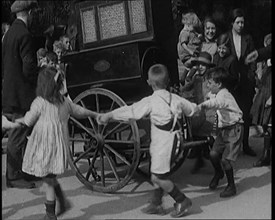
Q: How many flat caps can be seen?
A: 1